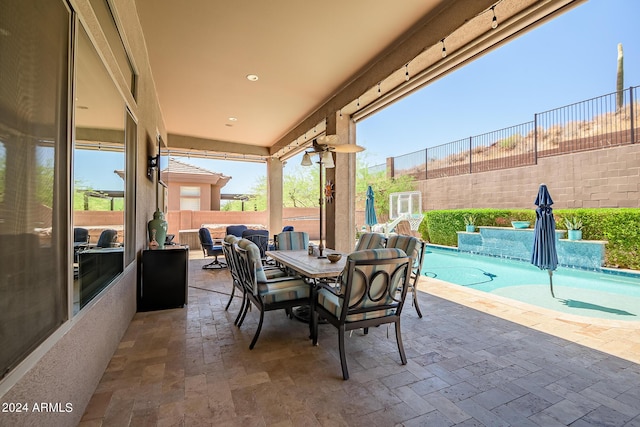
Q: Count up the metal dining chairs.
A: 6